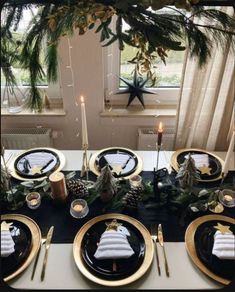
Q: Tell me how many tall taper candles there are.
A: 3